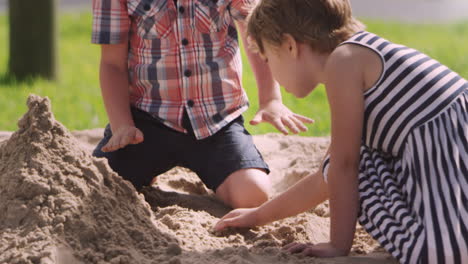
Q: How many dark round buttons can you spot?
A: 5